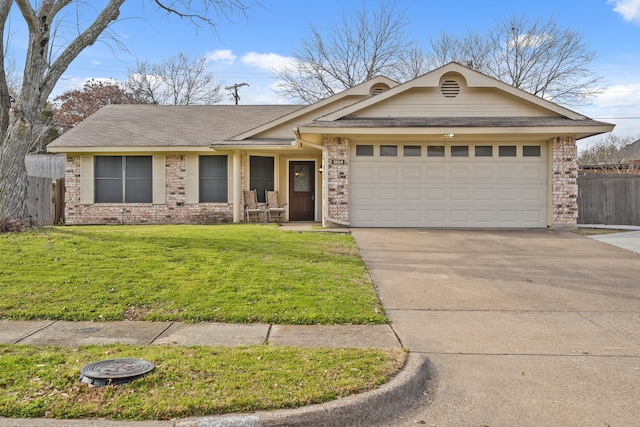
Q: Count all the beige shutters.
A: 4